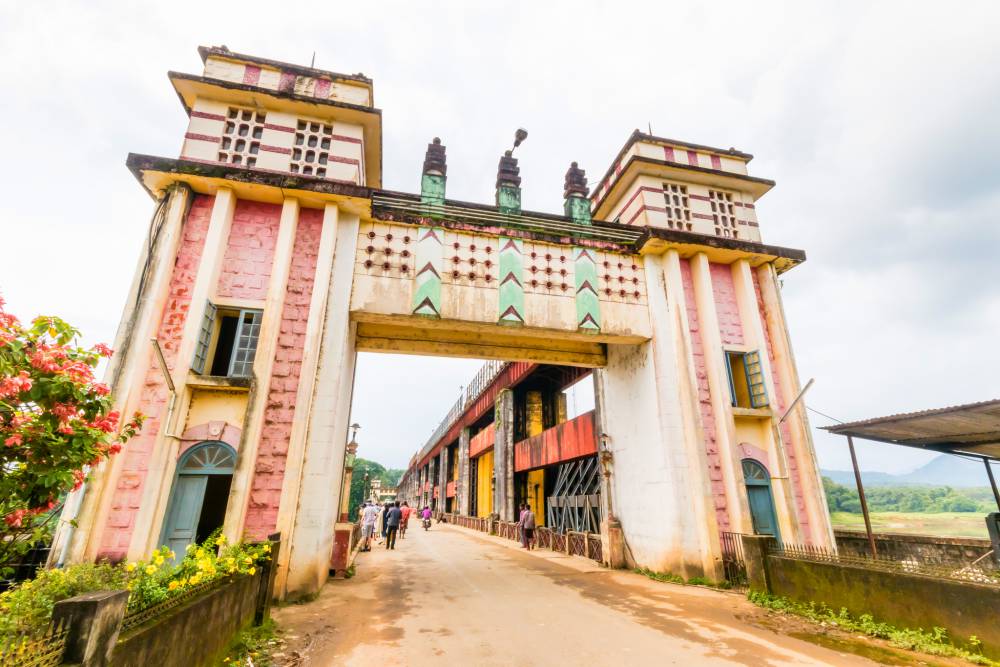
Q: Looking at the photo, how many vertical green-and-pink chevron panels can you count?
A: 3